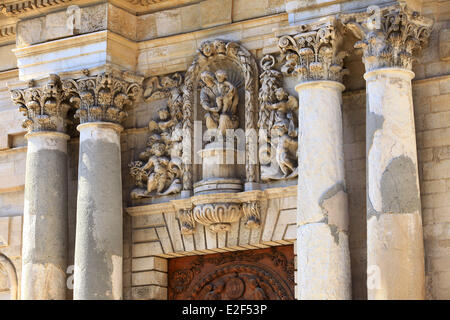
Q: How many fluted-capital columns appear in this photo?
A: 4